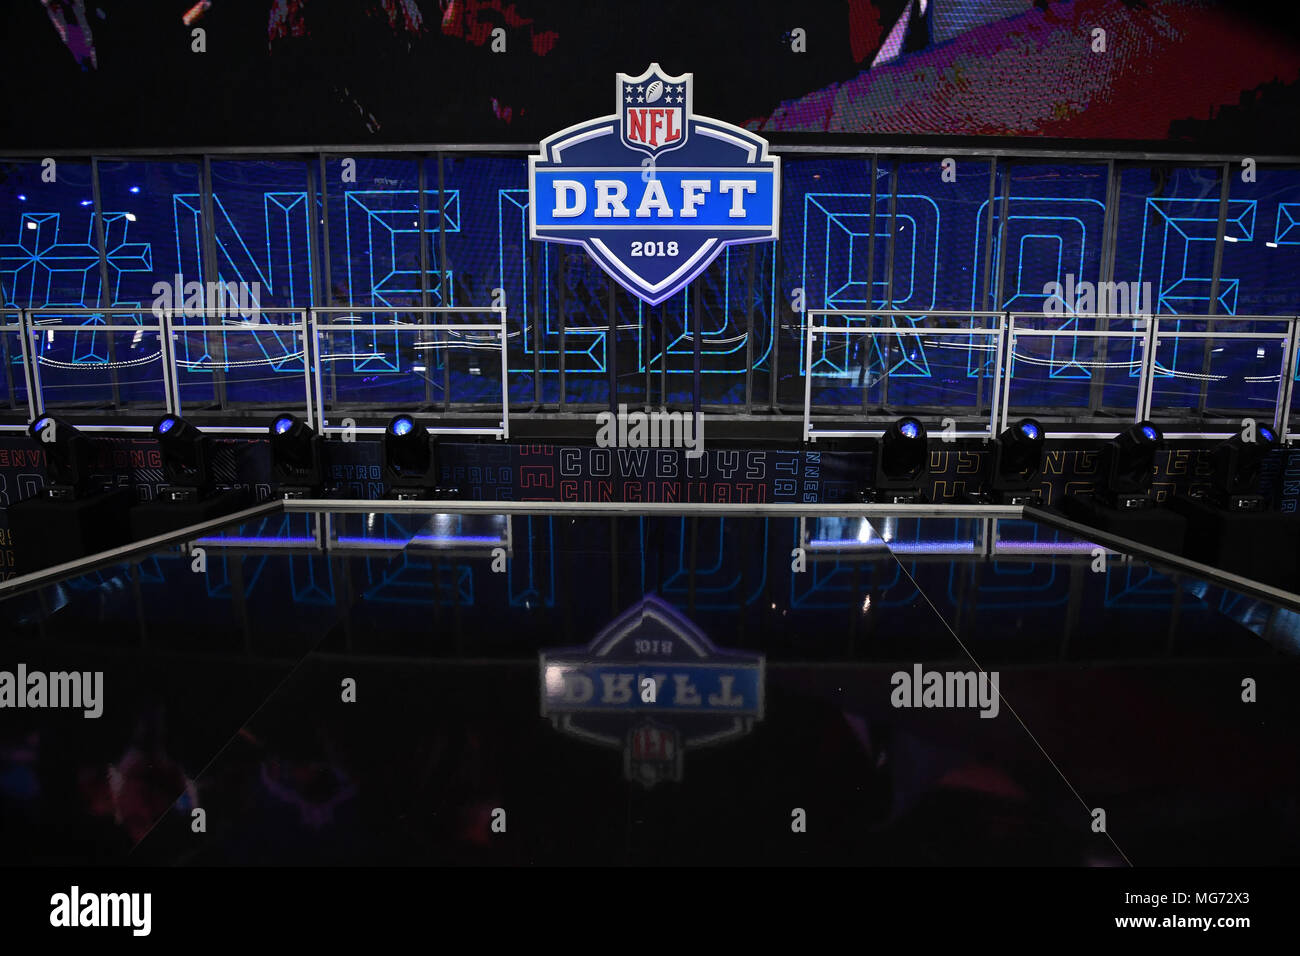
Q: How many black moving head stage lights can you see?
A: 8